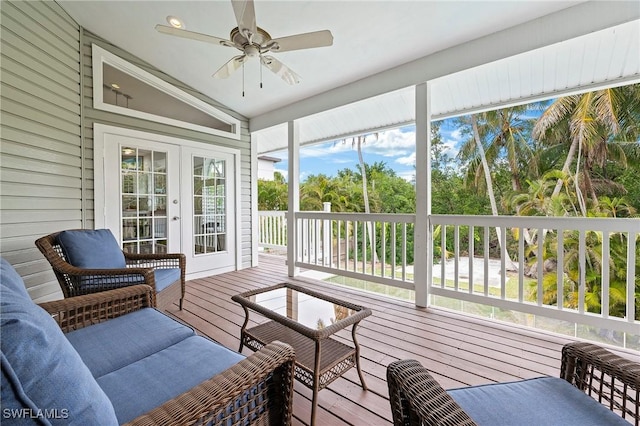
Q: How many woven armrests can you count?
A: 6